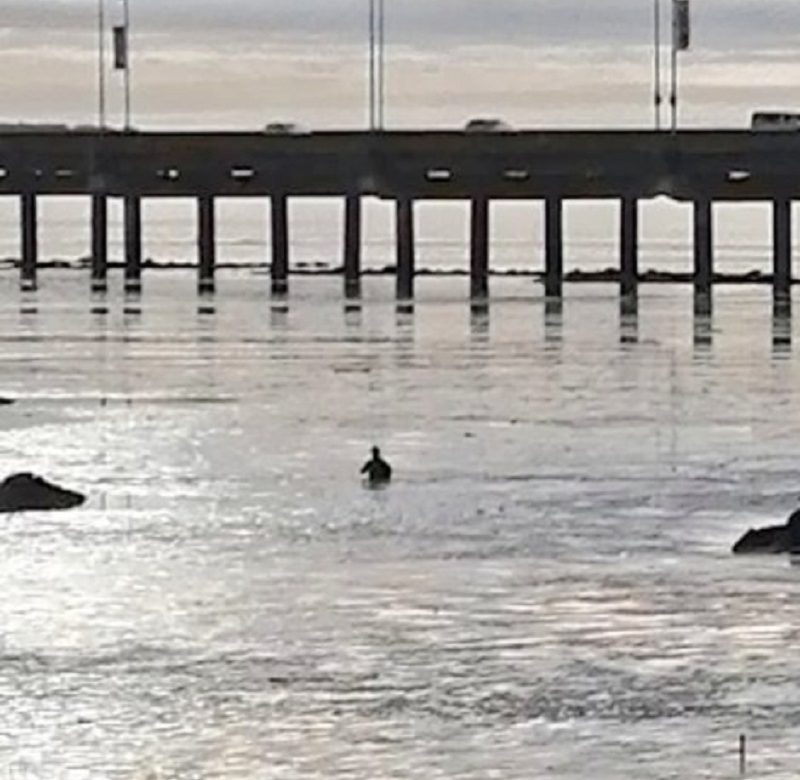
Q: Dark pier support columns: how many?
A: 12